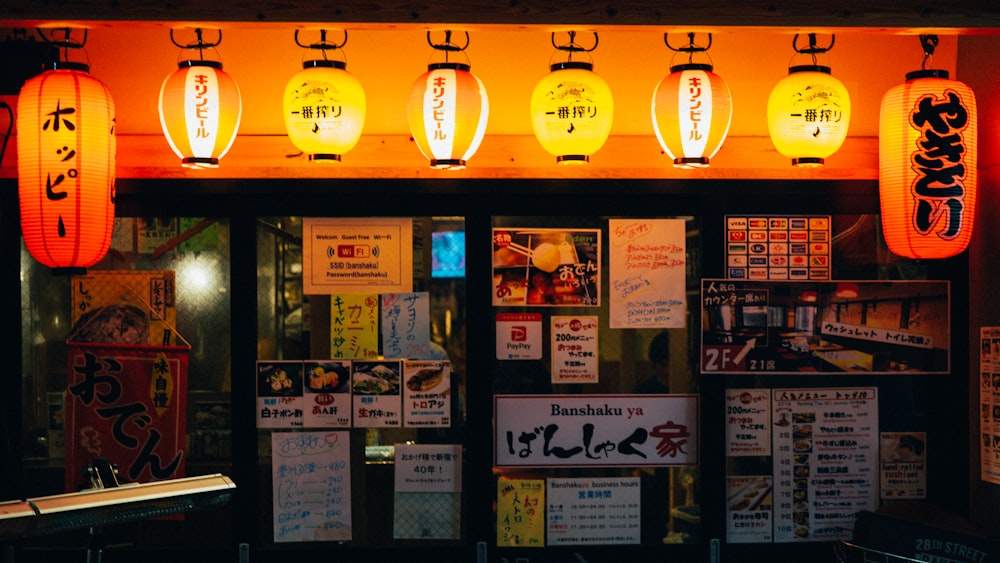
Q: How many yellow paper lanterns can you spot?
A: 3